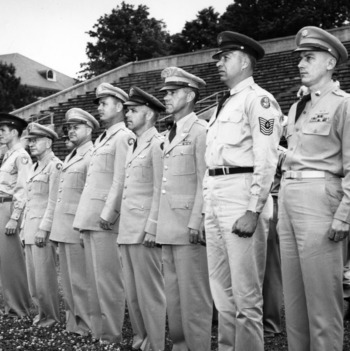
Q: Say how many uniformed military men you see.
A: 8